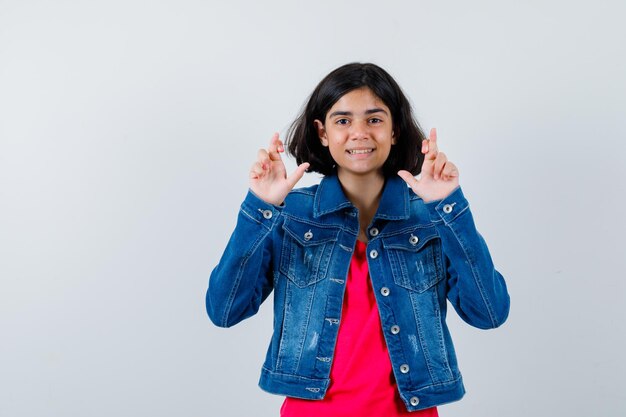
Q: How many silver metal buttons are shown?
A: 10